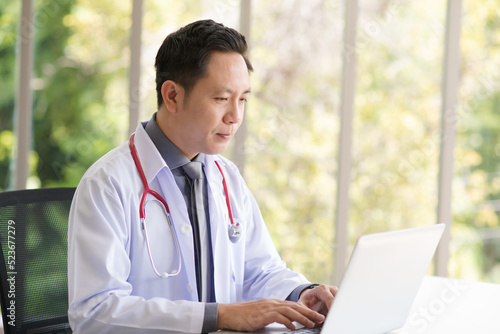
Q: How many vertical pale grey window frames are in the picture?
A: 5